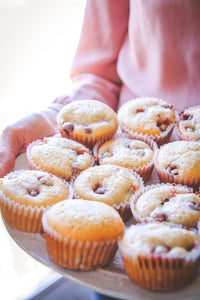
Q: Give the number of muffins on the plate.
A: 11